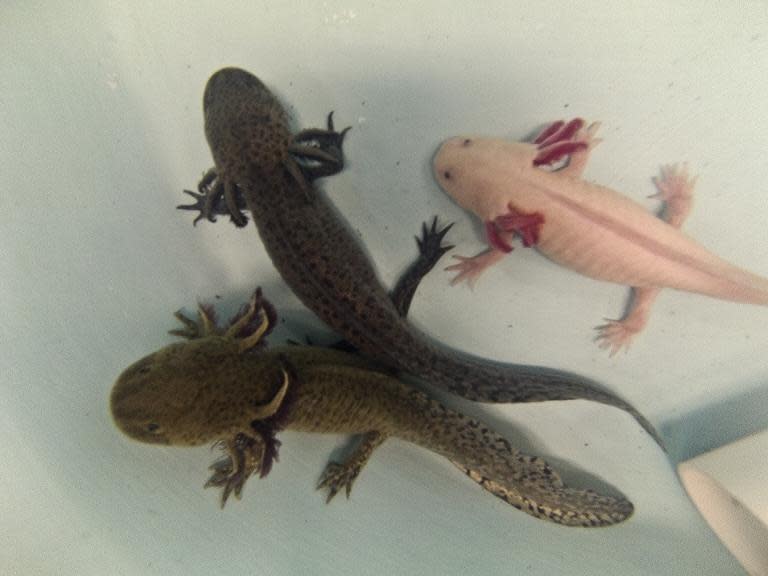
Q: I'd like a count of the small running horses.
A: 0